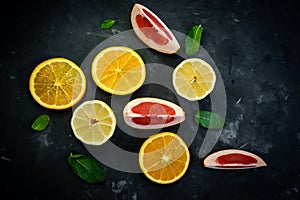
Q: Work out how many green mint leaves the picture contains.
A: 5